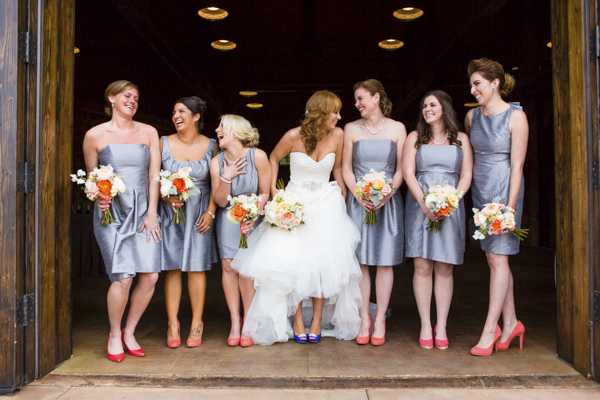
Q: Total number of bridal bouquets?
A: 7